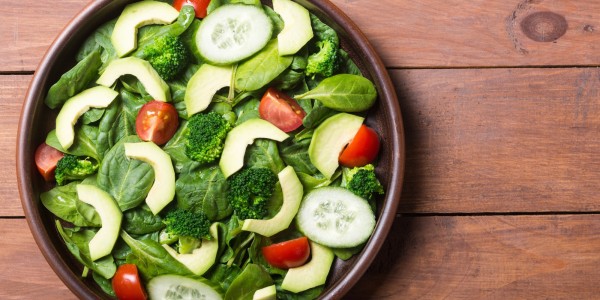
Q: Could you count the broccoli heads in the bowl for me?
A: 7